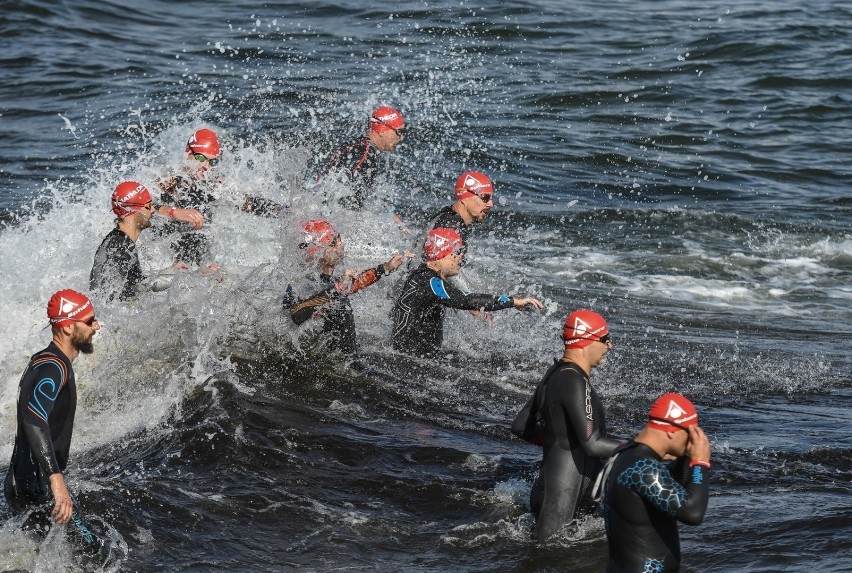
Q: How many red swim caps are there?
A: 9